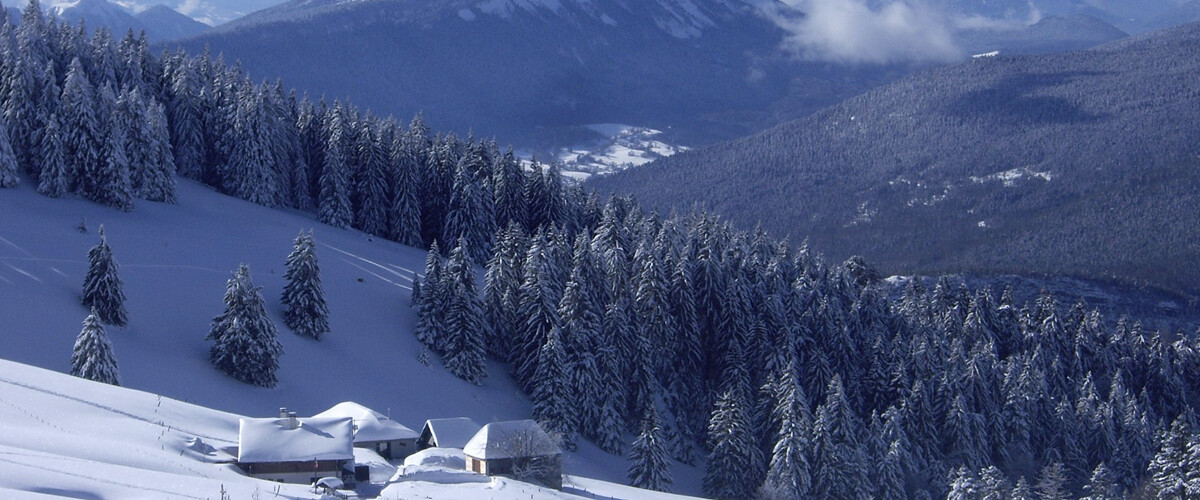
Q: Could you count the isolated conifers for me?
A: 4